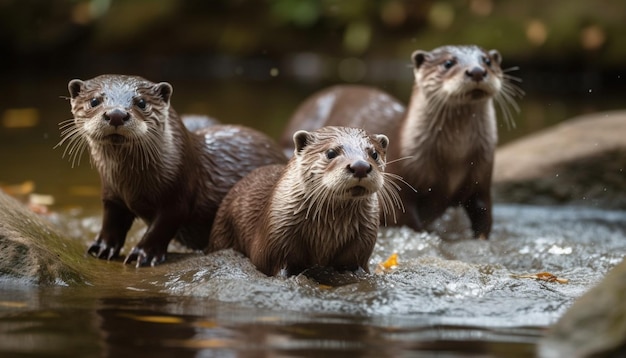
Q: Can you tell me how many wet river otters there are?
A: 3